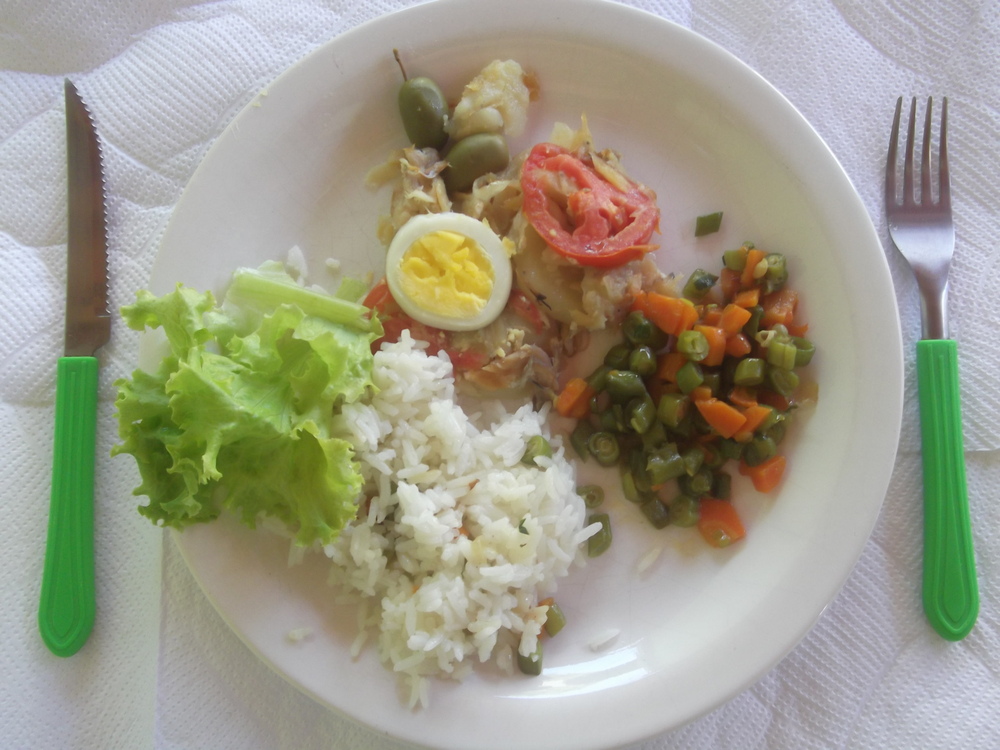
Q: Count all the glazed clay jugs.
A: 0